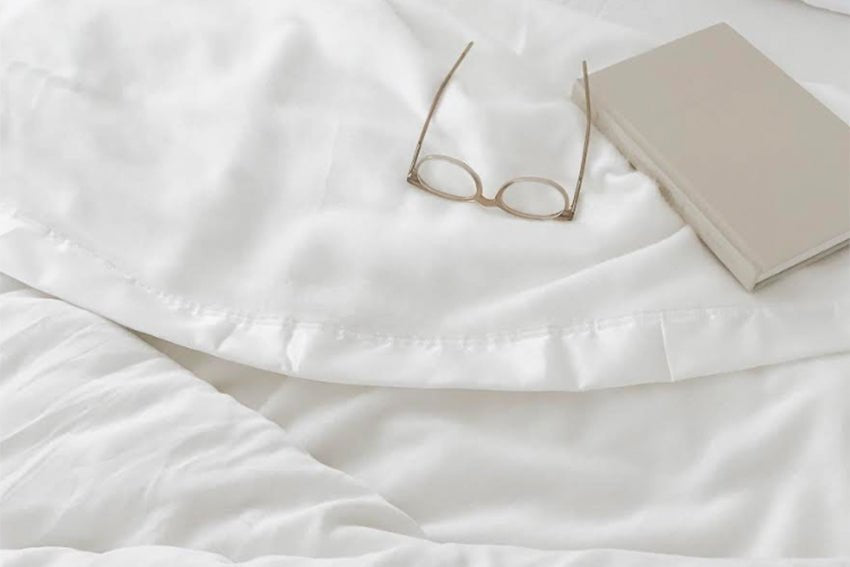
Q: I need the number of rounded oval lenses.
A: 2